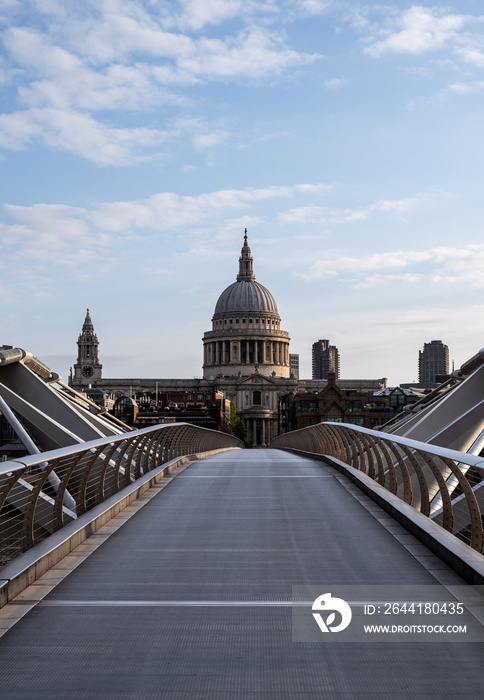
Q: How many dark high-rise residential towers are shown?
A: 2